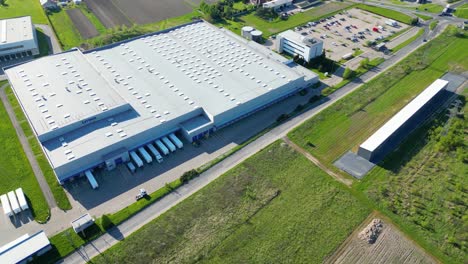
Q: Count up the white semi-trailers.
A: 10